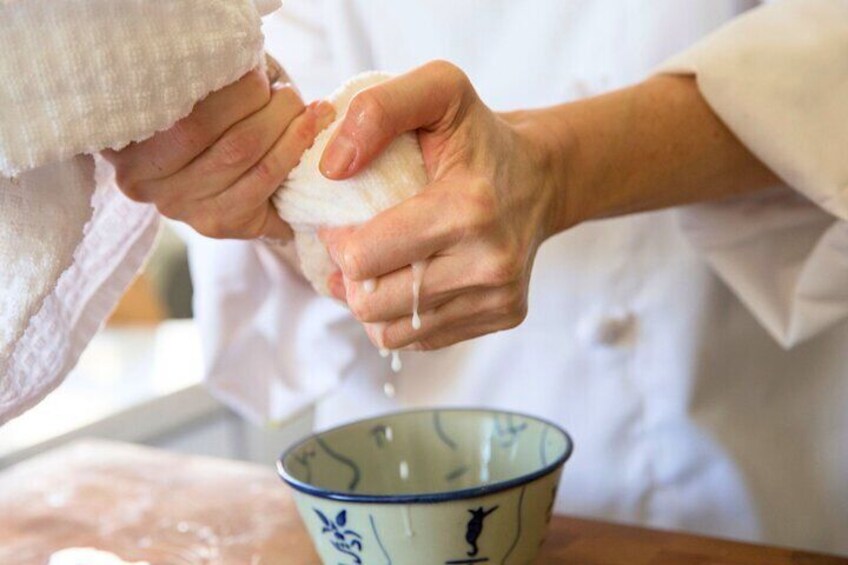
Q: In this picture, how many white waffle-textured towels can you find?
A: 1